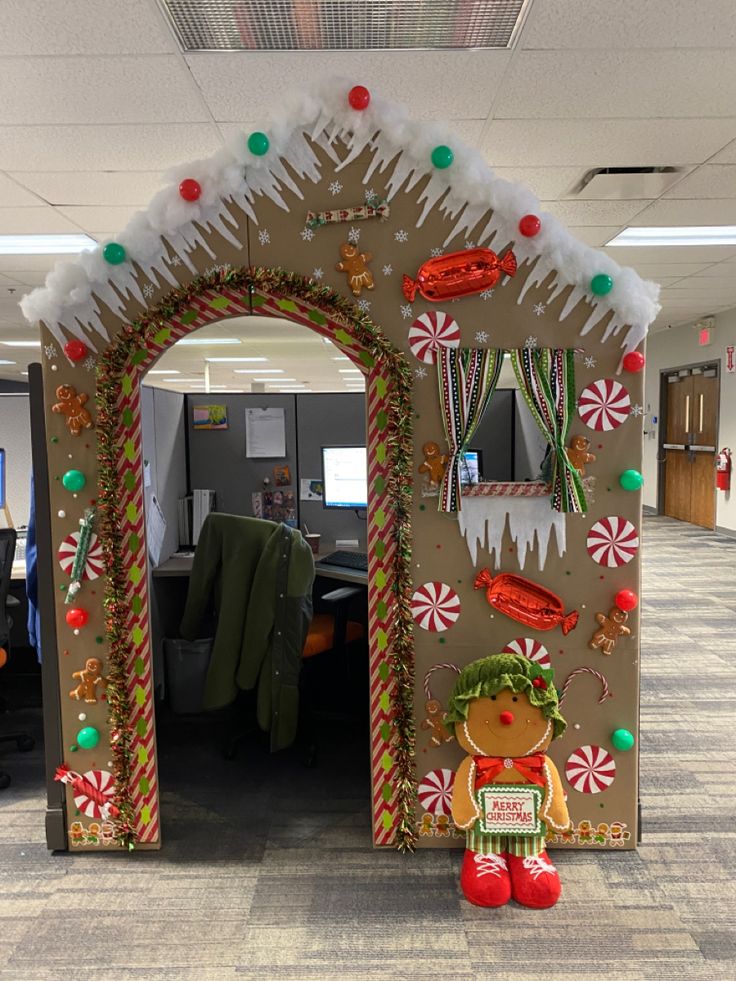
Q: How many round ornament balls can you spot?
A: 15